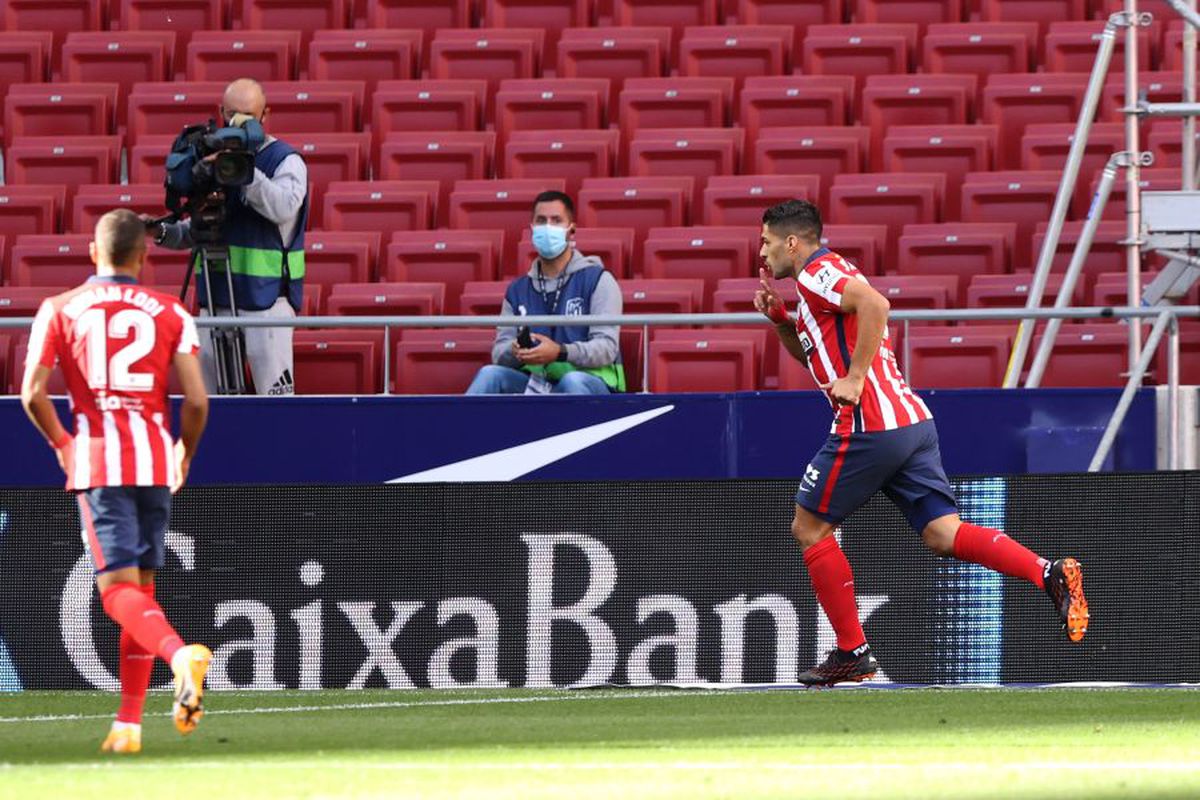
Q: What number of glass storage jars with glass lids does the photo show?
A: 0